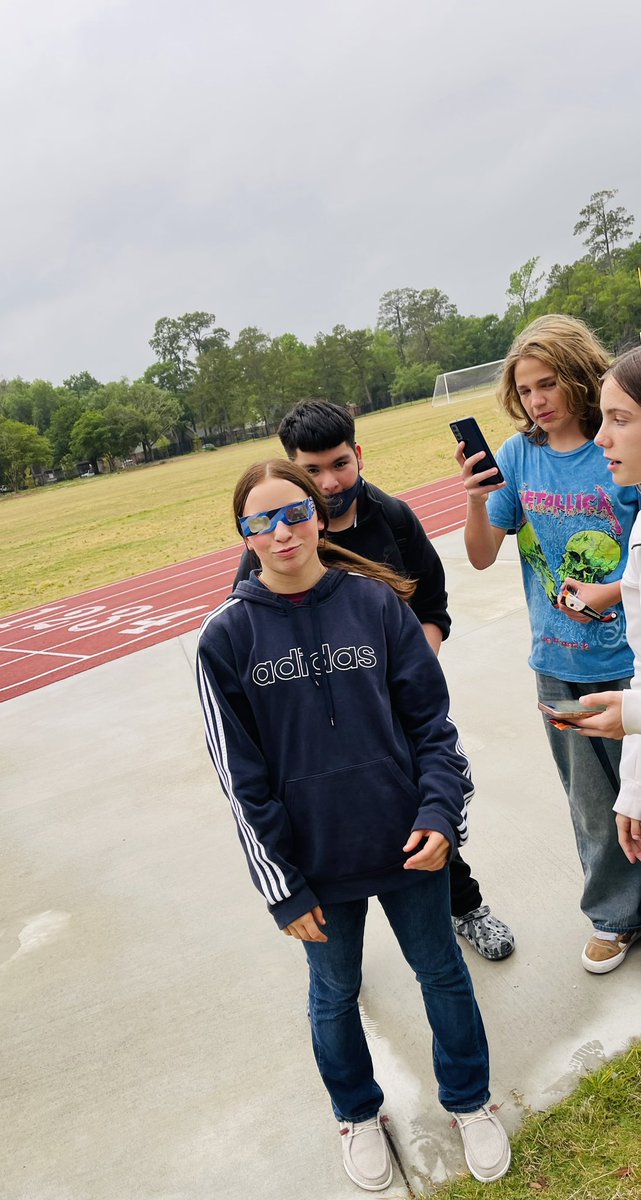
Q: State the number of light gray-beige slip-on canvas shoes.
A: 2